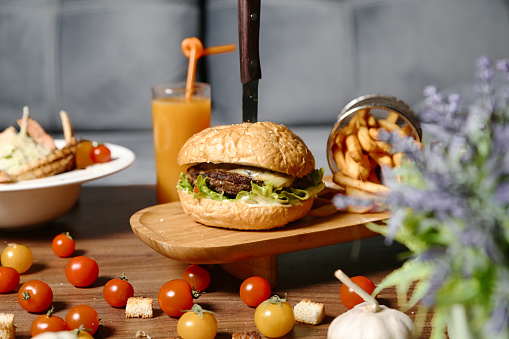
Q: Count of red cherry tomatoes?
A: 12